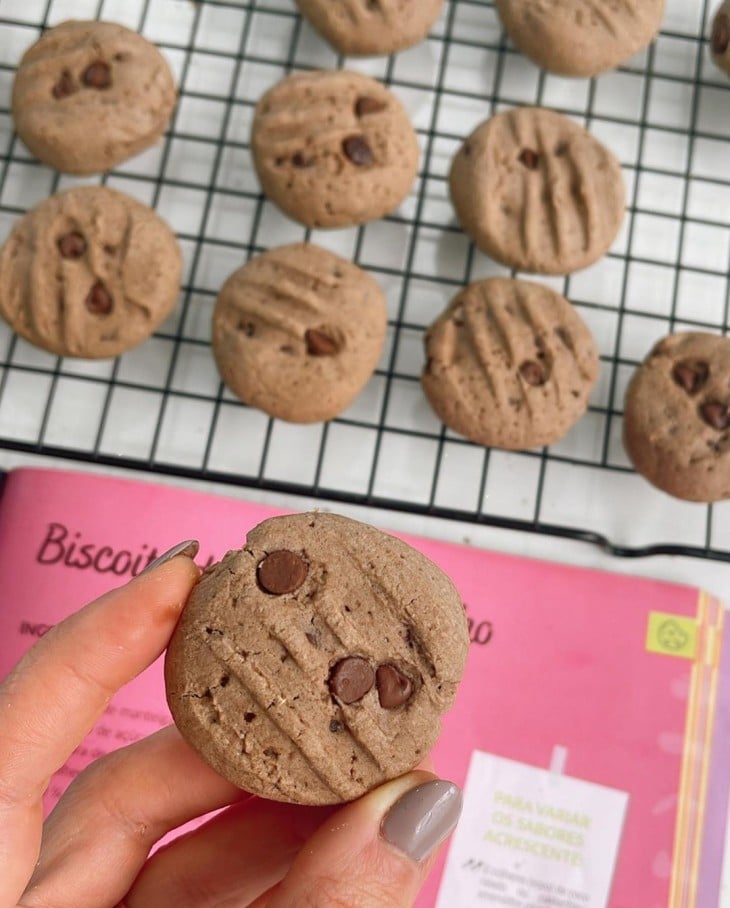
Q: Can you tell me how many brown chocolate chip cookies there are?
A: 11